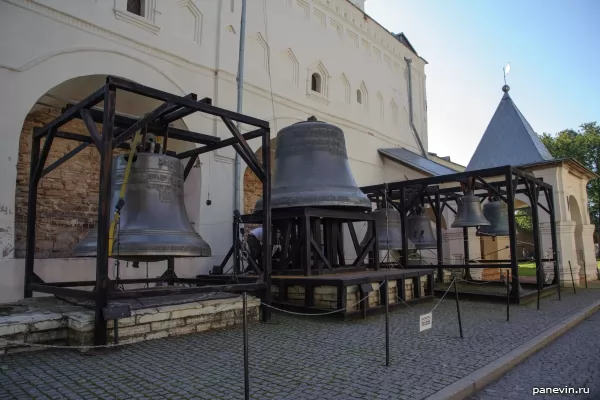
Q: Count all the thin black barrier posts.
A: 8